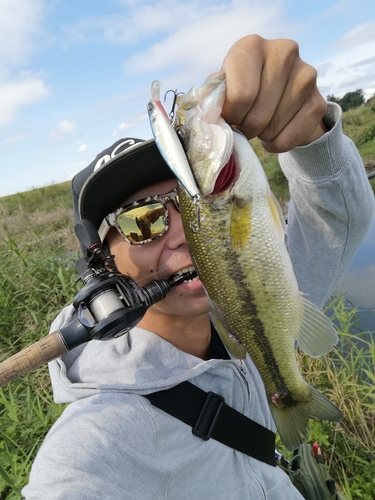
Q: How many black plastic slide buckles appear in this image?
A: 1